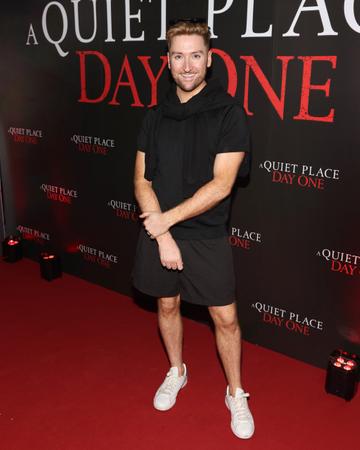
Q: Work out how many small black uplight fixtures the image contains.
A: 3